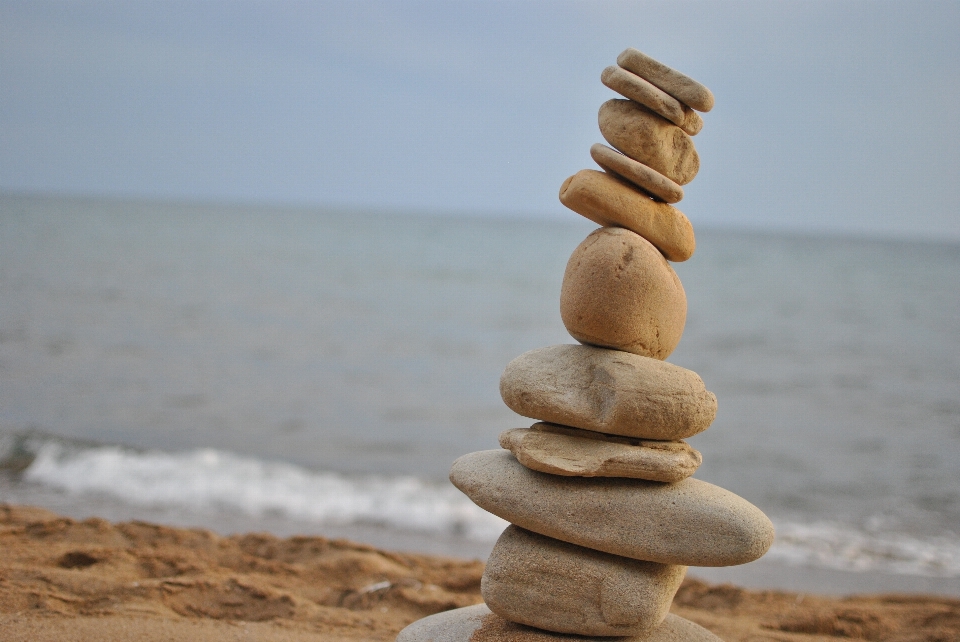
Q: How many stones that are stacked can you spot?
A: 11